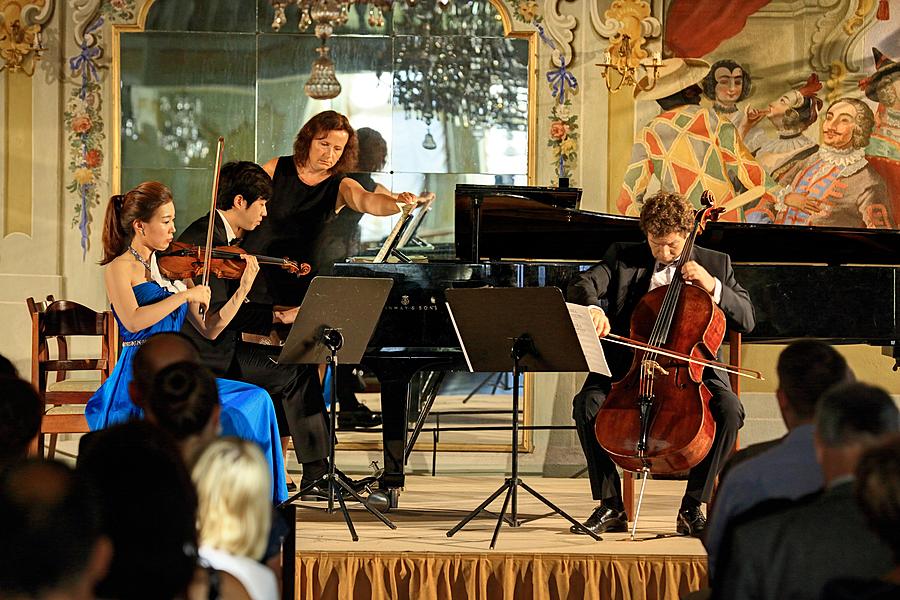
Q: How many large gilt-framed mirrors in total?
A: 1